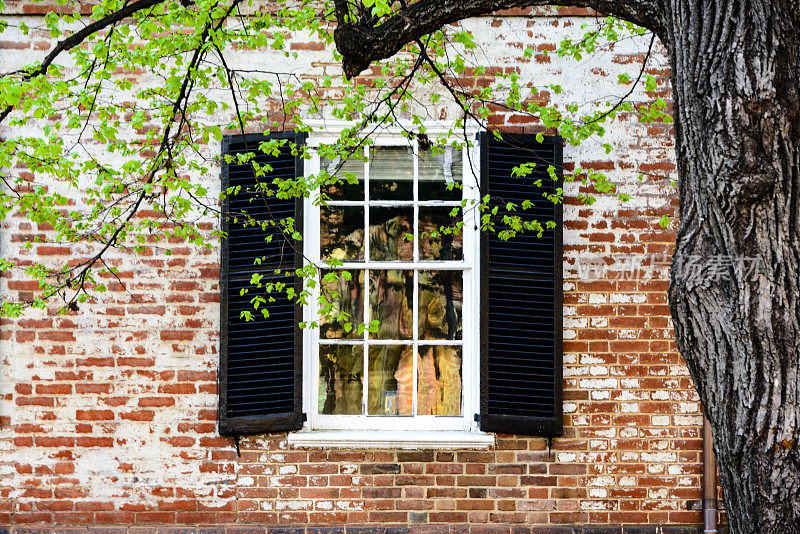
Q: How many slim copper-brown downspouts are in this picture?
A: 1